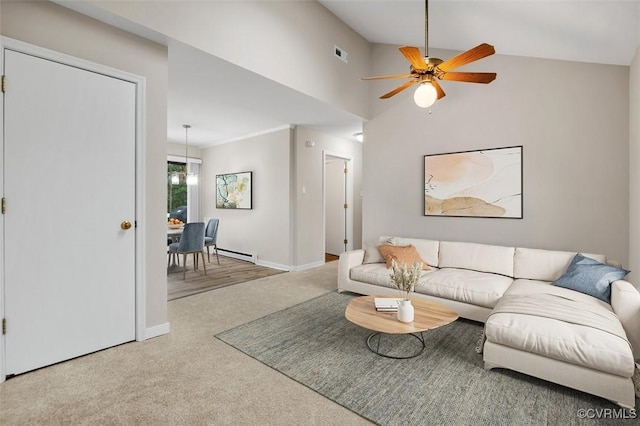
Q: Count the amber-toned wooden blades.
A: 6